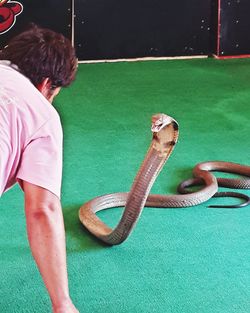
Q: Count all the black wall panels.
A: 3